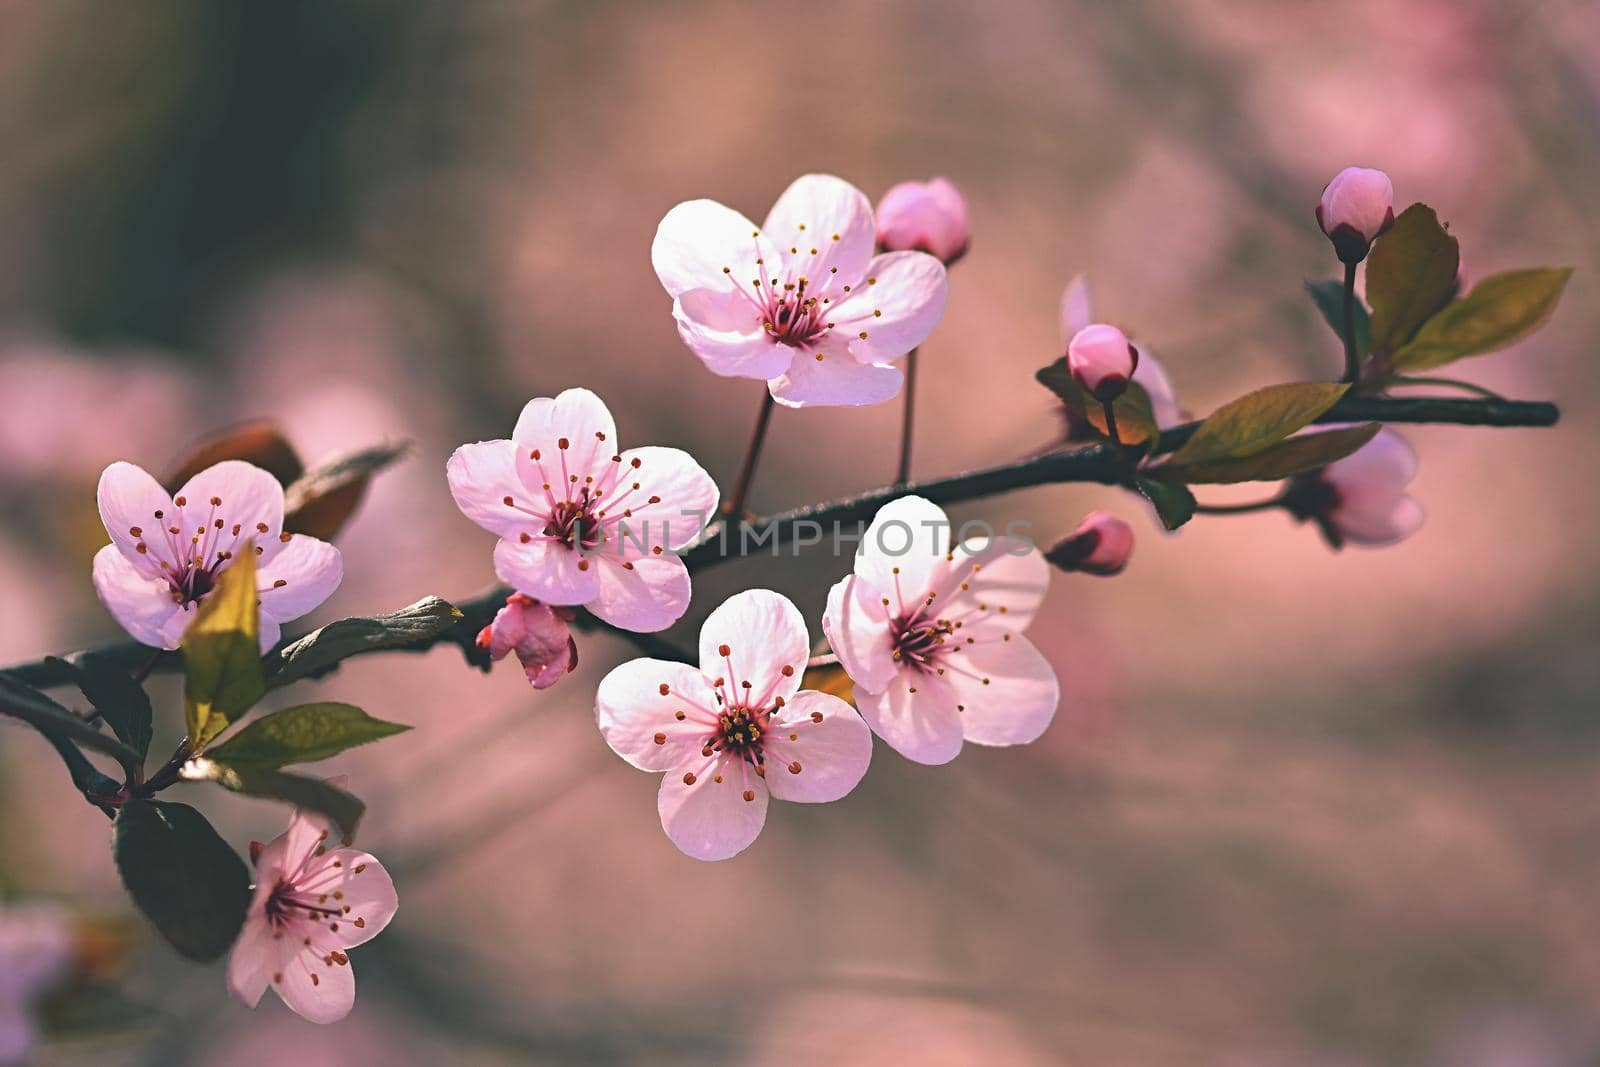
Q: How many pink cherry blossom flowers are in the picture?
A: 6